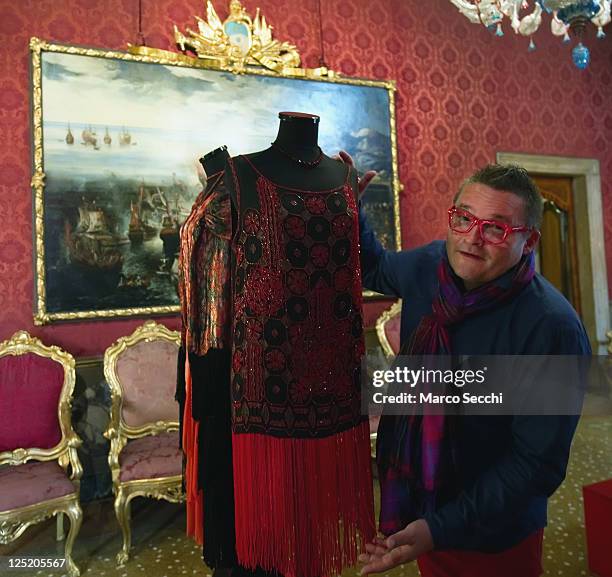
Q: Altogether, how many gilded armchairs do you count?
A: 3